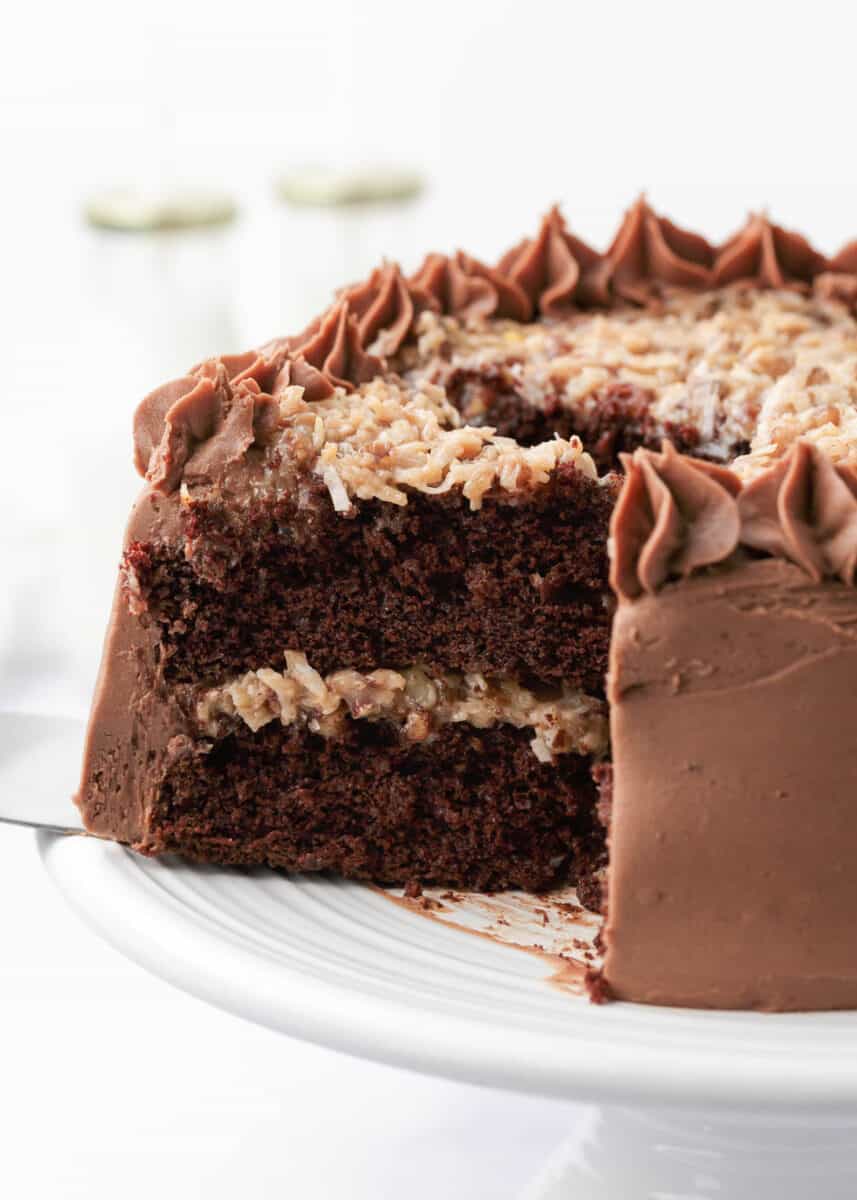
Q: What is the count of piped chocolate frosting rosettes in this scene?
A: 11